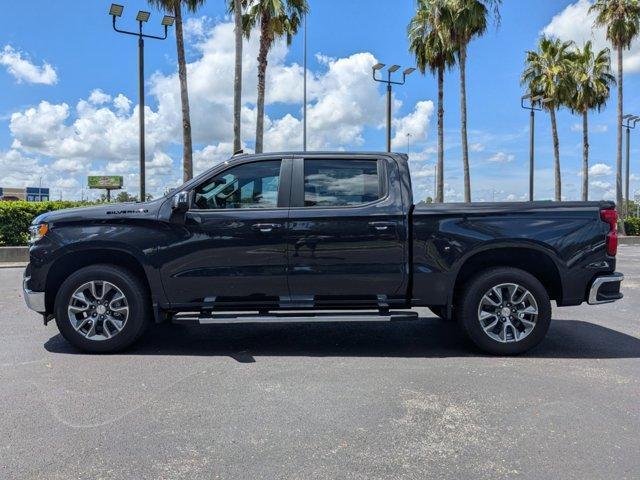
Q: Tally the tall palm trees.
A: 8